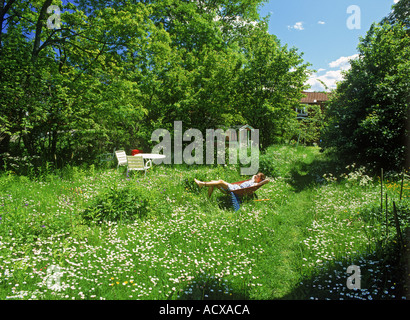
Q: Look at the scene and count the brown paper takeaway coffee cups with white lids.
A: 0